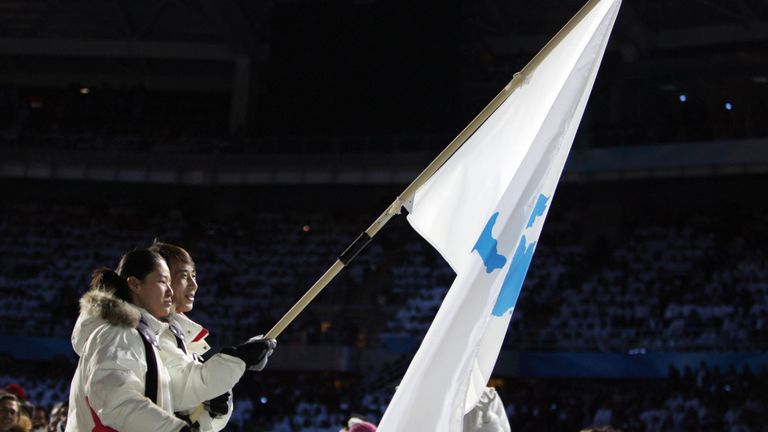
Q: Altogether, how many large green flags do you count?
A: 0